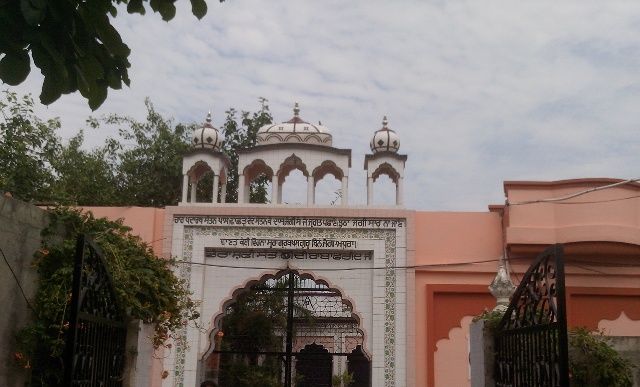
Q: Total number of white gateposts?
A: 2